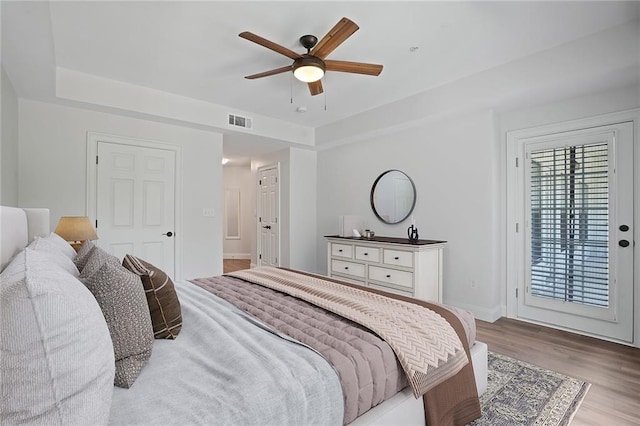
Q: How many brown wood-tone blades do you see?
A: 5